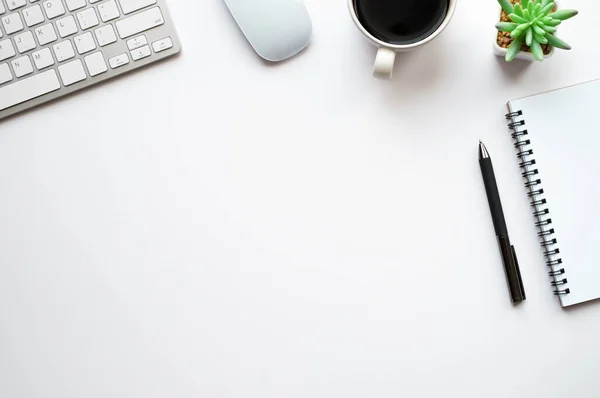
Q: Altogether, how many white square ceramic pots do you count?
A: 1